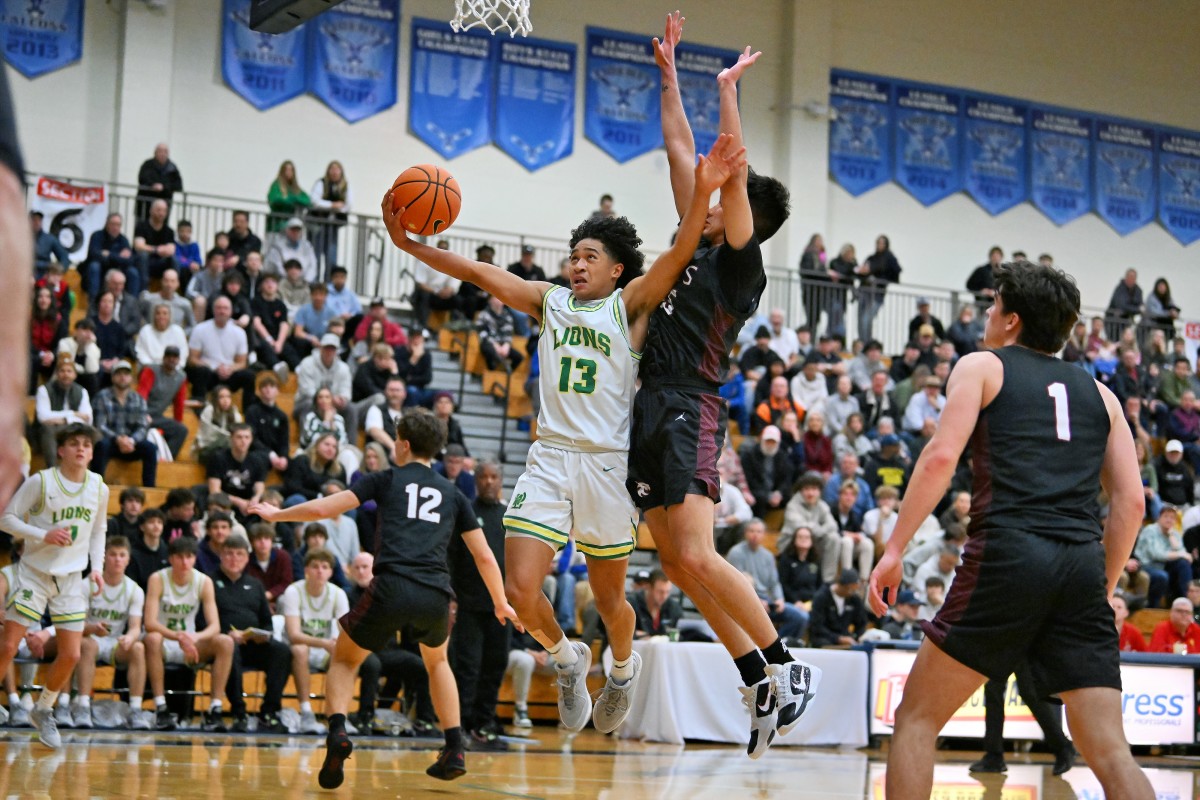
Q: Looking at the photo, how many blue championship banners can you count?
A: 13